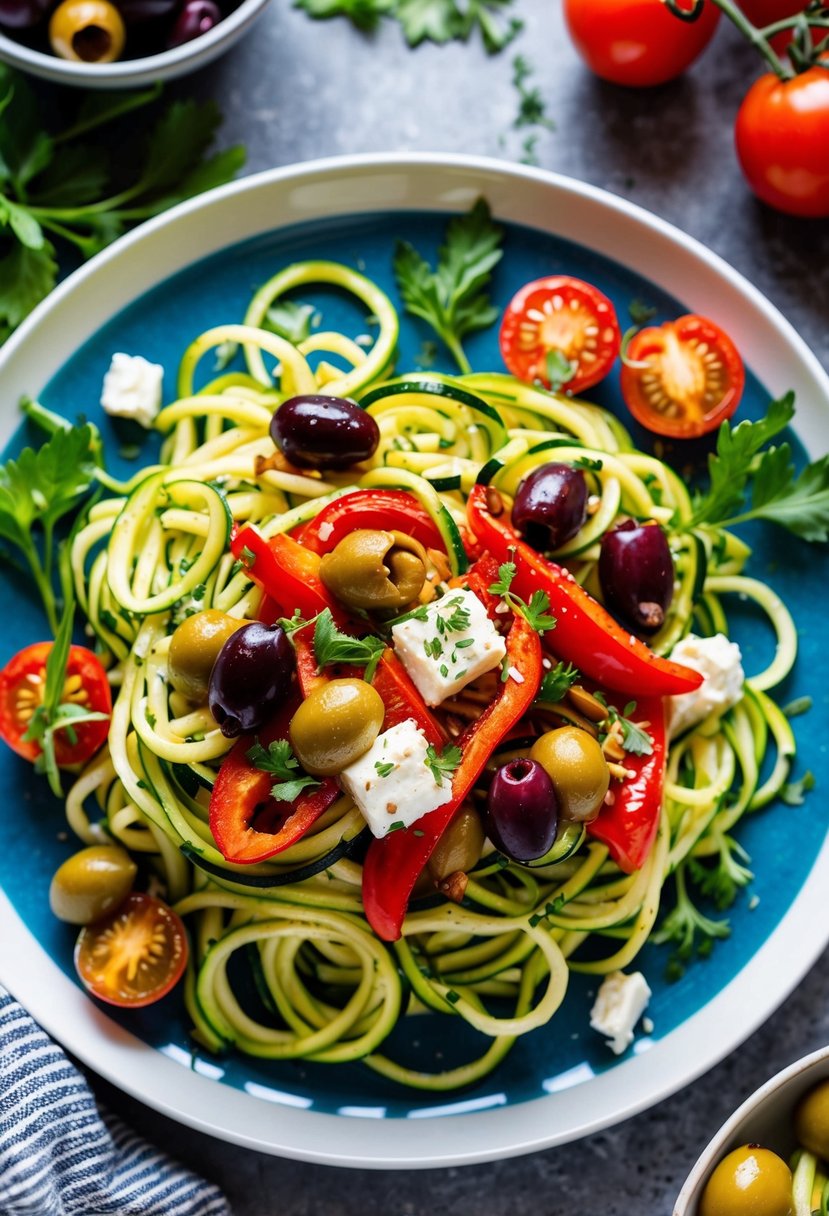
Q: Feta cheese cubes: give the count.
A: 5